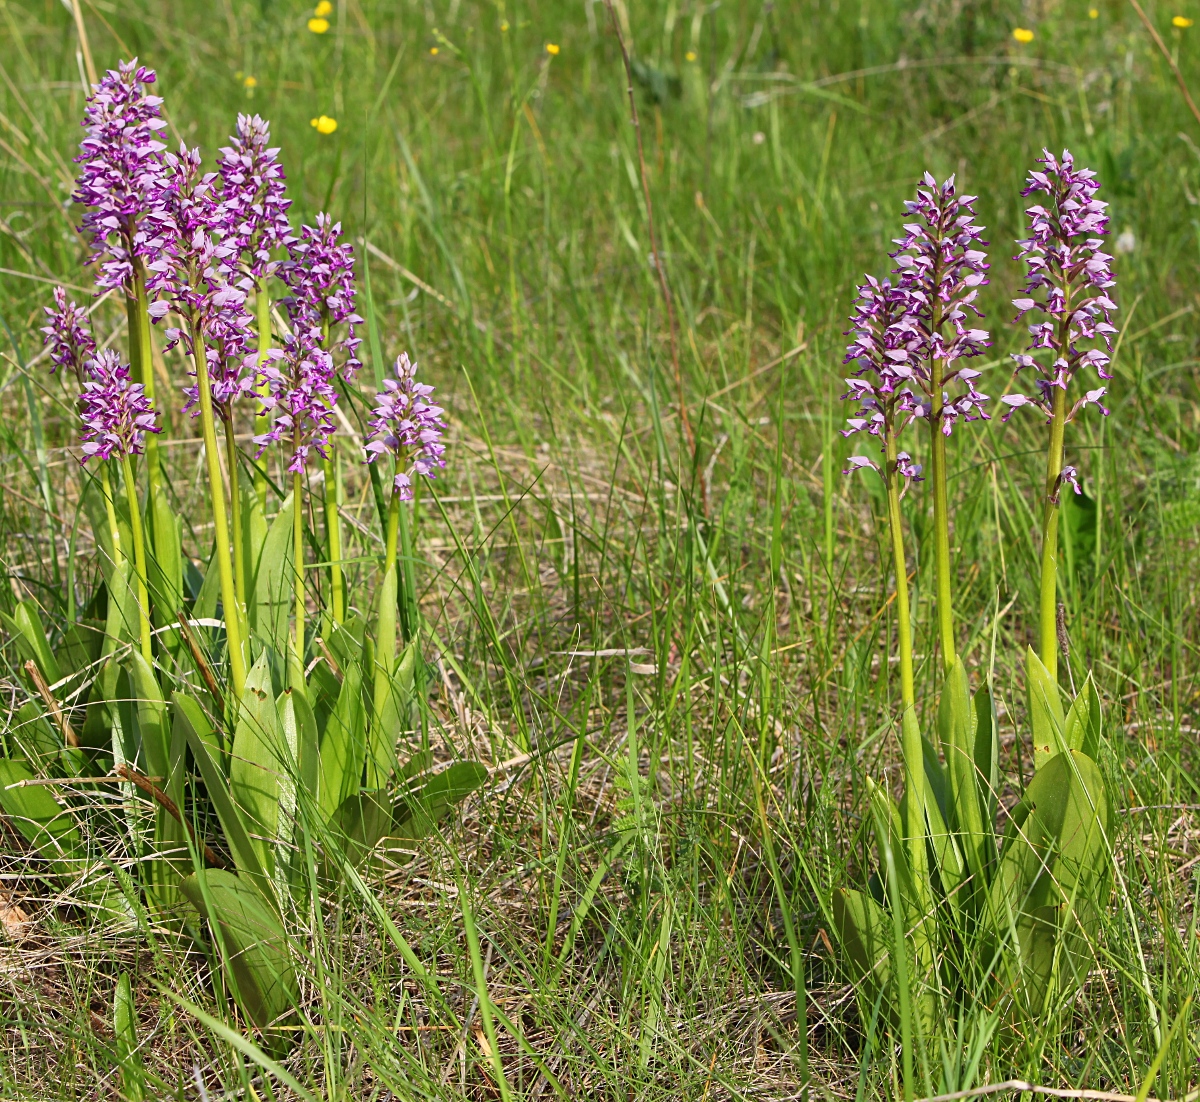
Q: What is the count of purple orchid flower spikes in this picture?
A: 12